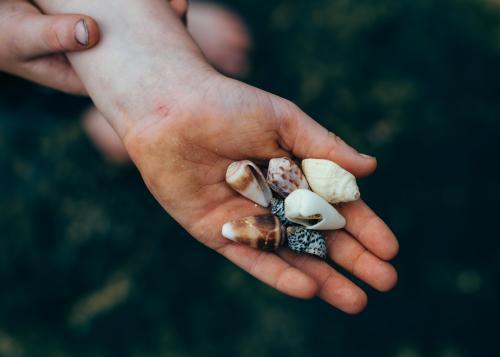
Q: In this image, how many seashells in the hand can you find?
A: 7